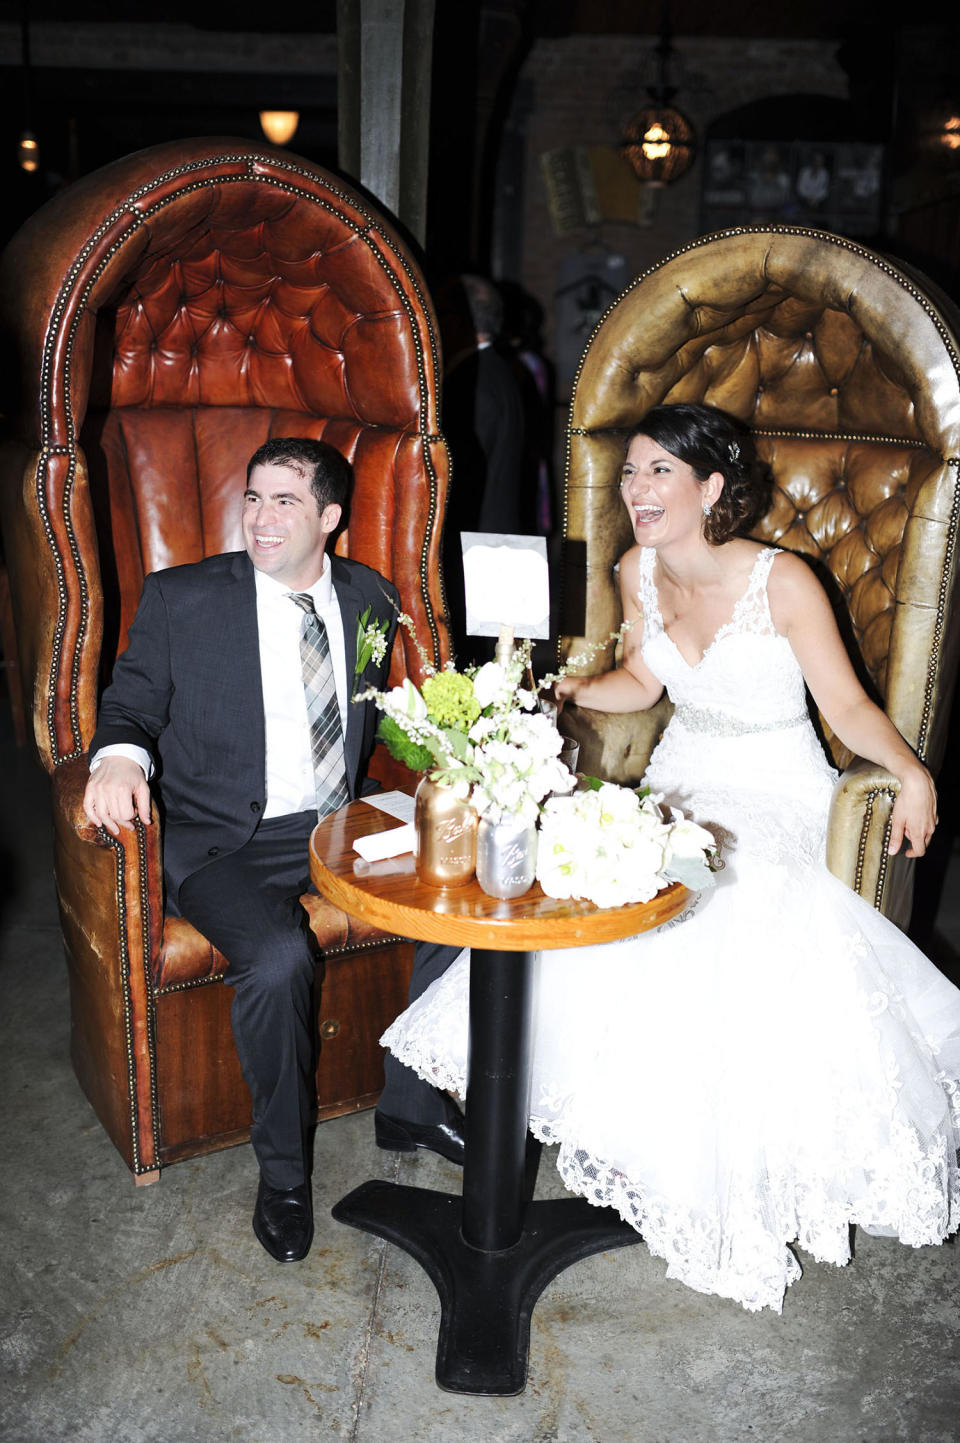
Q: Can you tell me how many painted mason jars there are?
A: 2